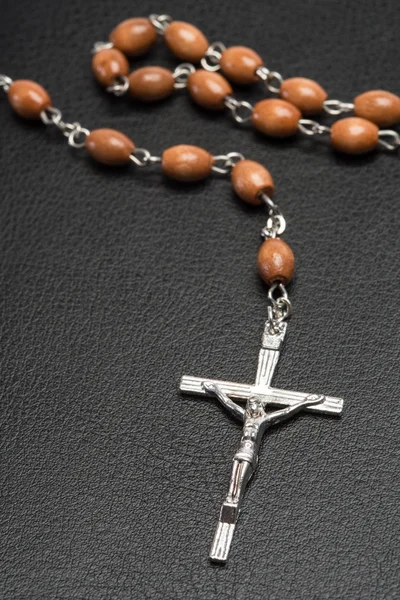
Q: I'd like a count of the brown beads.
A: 15